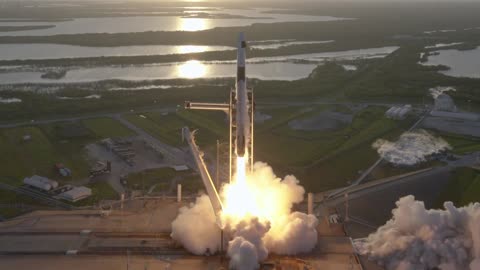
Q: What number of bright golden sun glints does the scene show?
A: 3